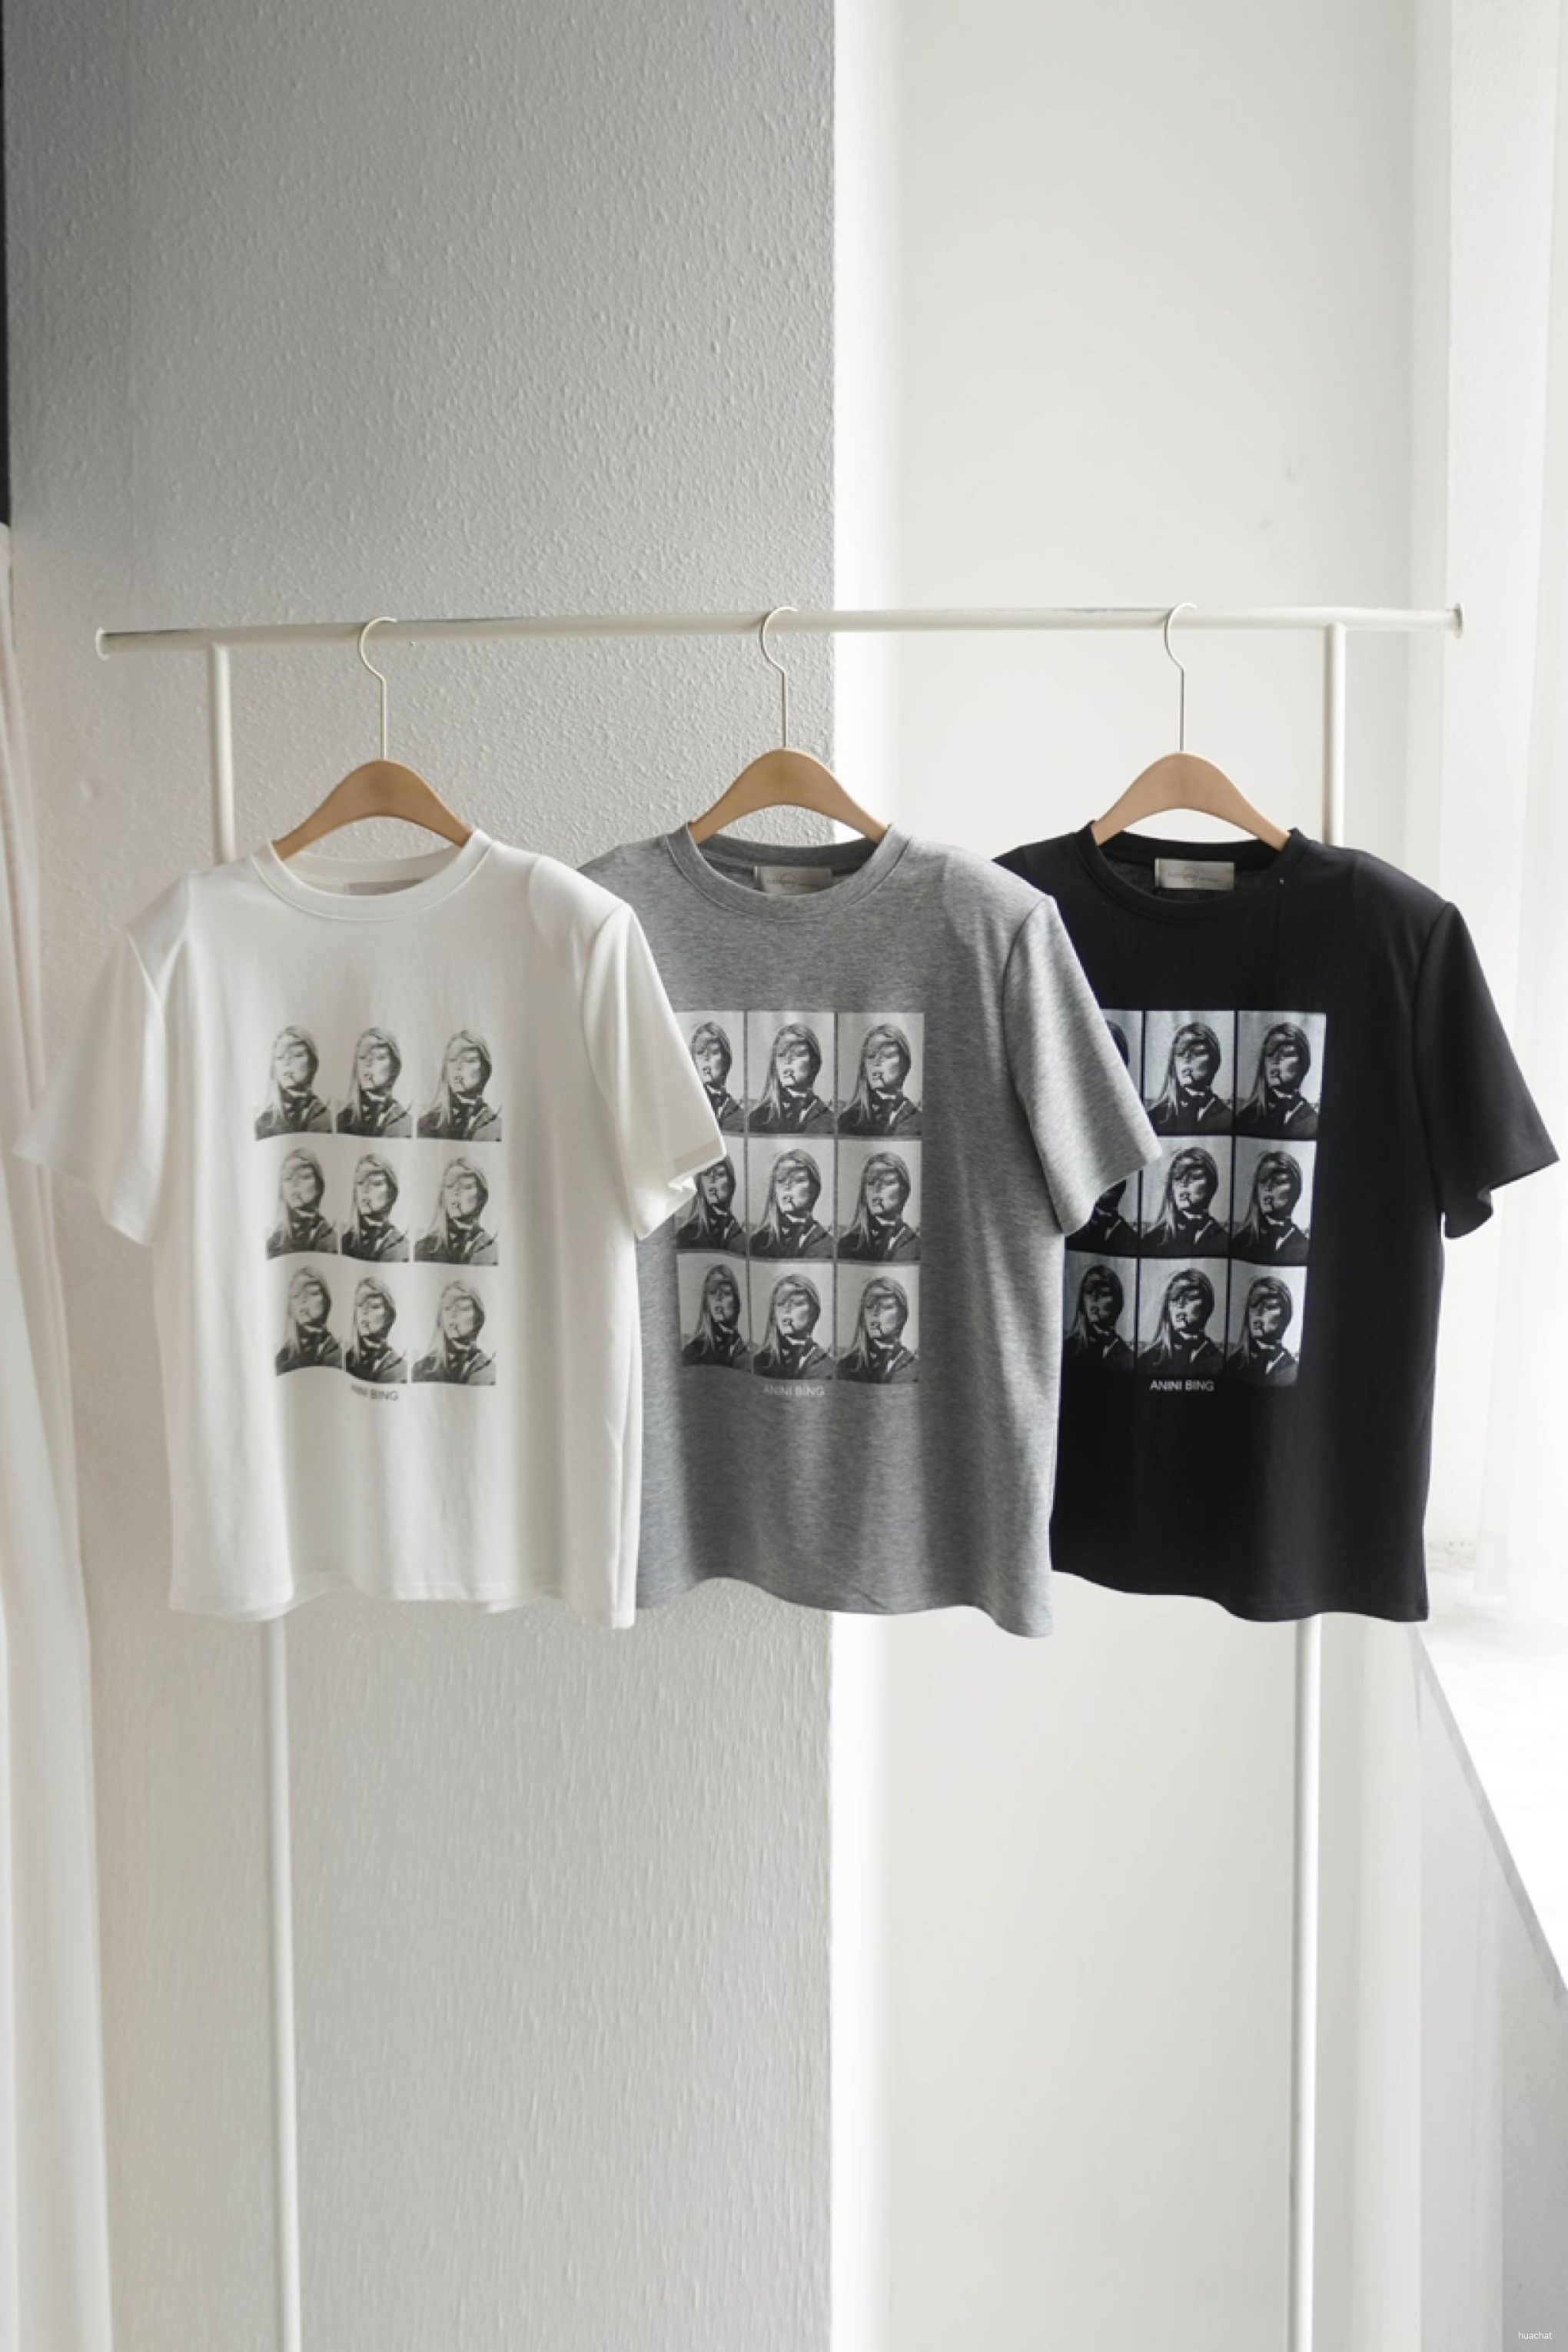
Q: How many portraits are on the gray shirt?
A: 9